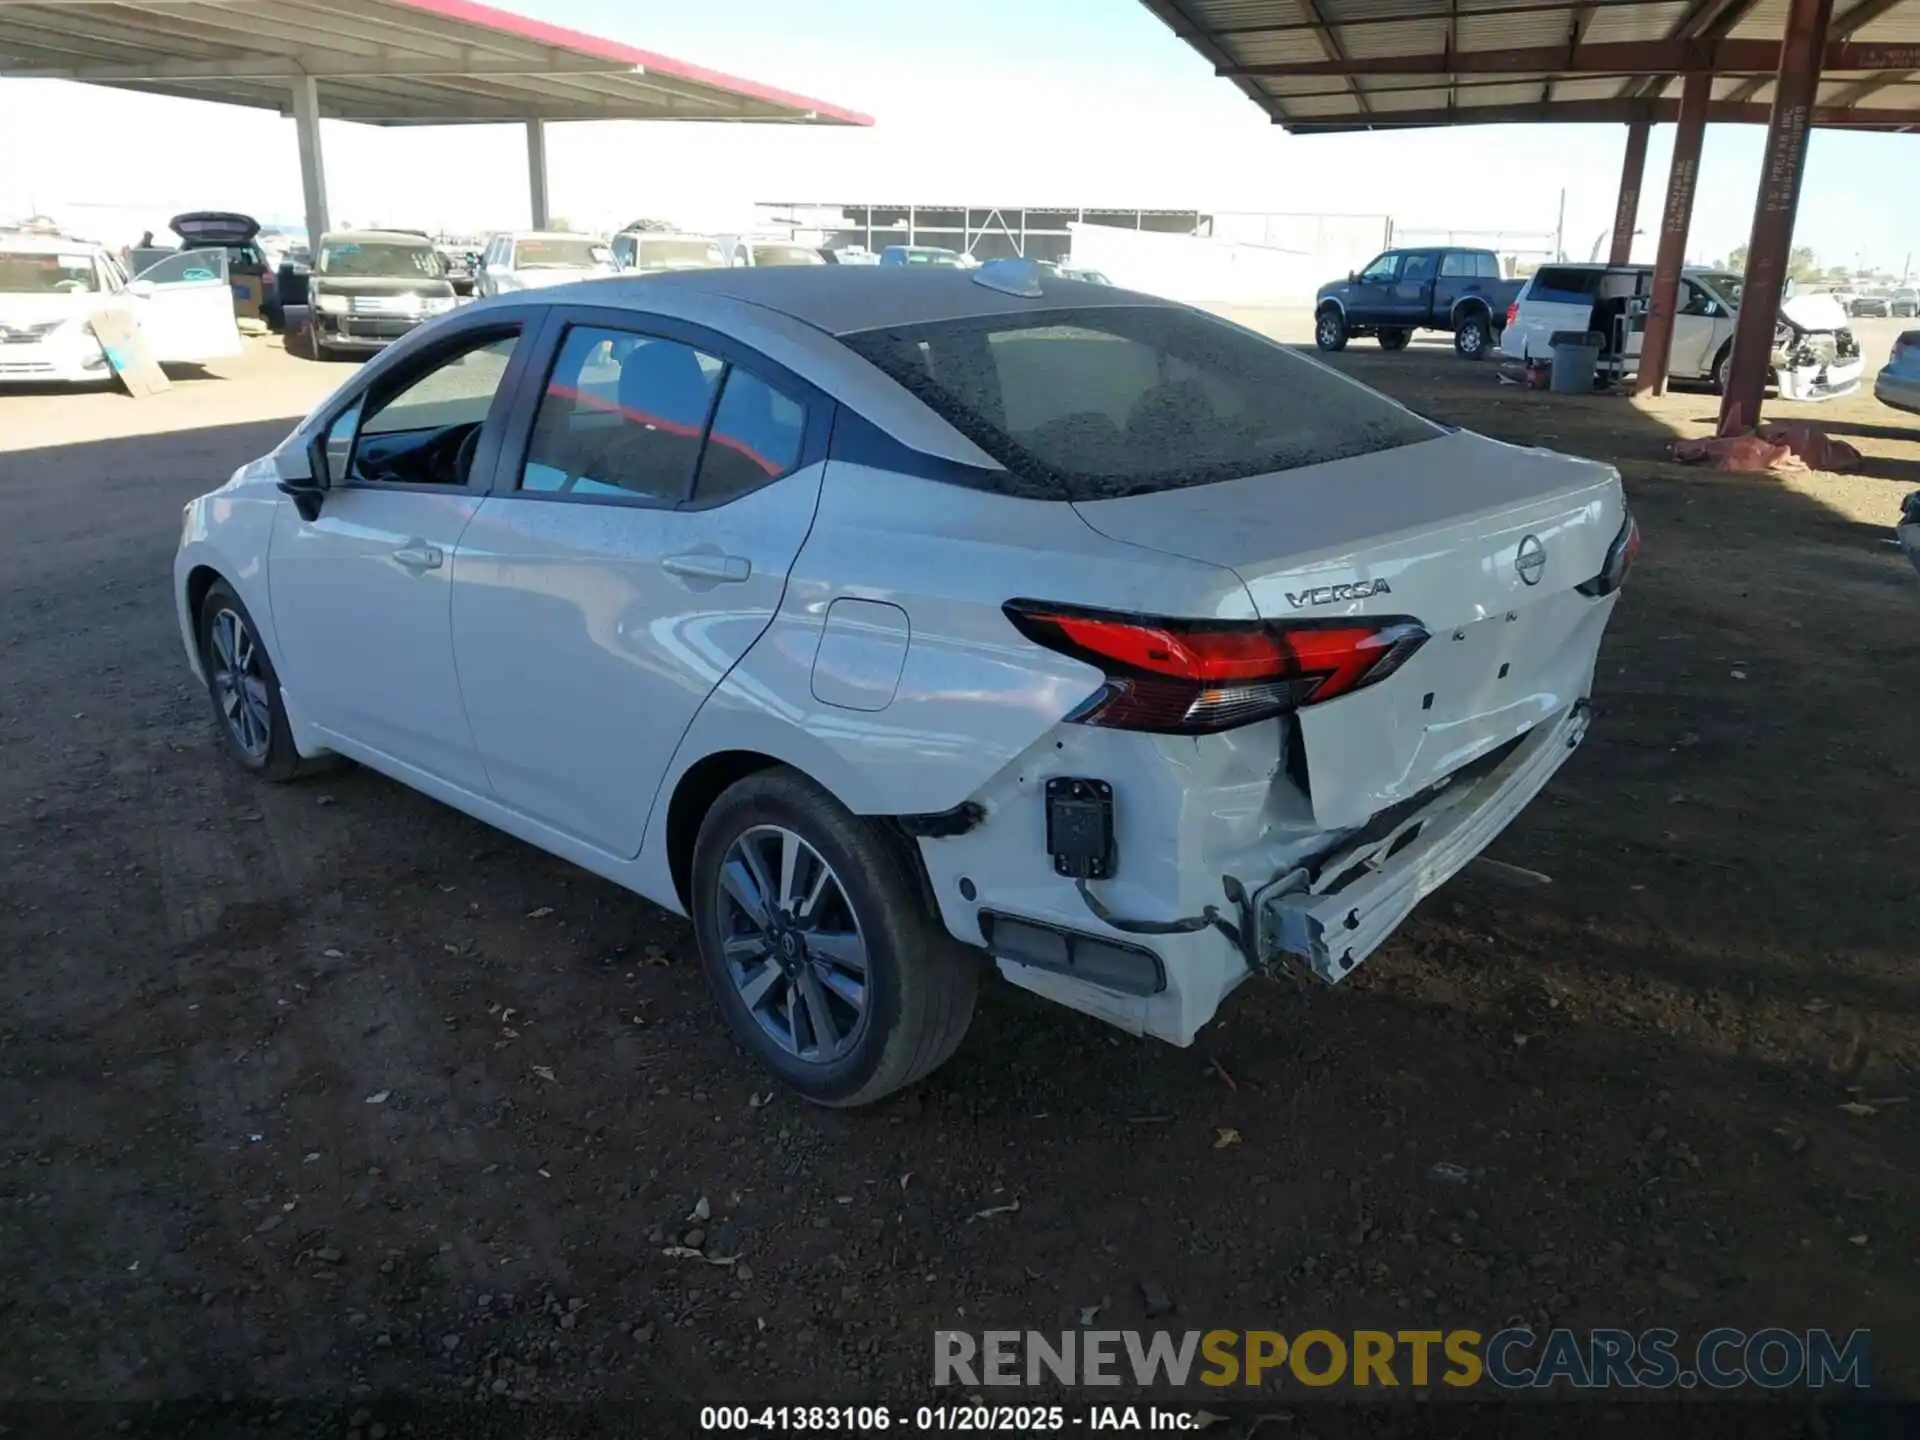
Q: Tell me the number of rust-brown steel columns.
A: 3